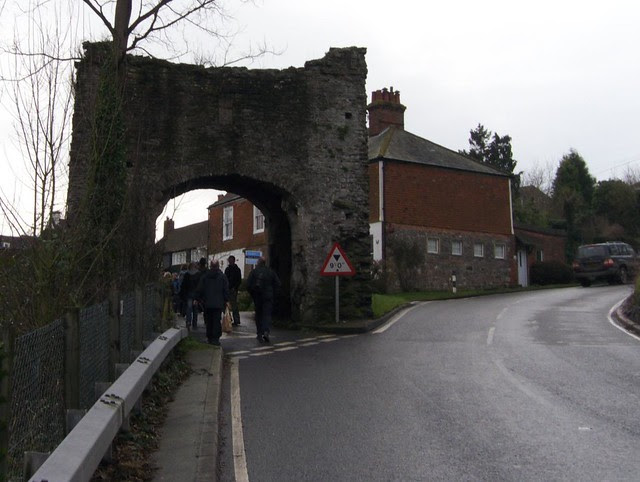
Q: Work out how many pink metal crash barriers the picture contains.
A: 0